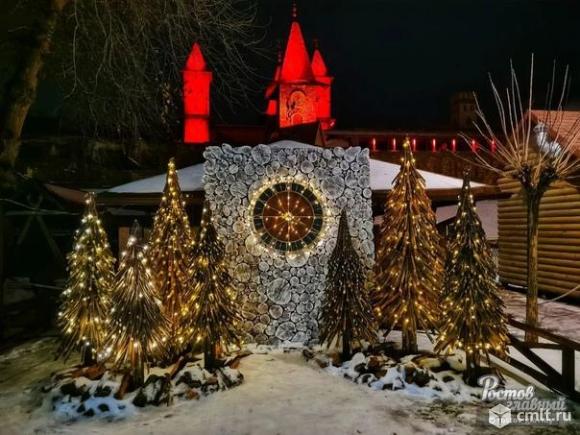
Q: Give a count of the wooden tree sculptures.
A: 7